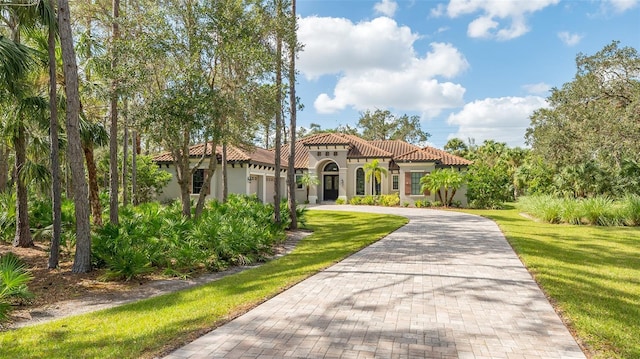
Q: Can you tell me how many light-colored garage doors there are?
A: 2